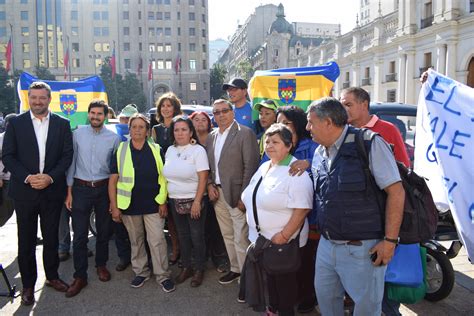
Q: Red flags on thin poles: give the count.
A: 6